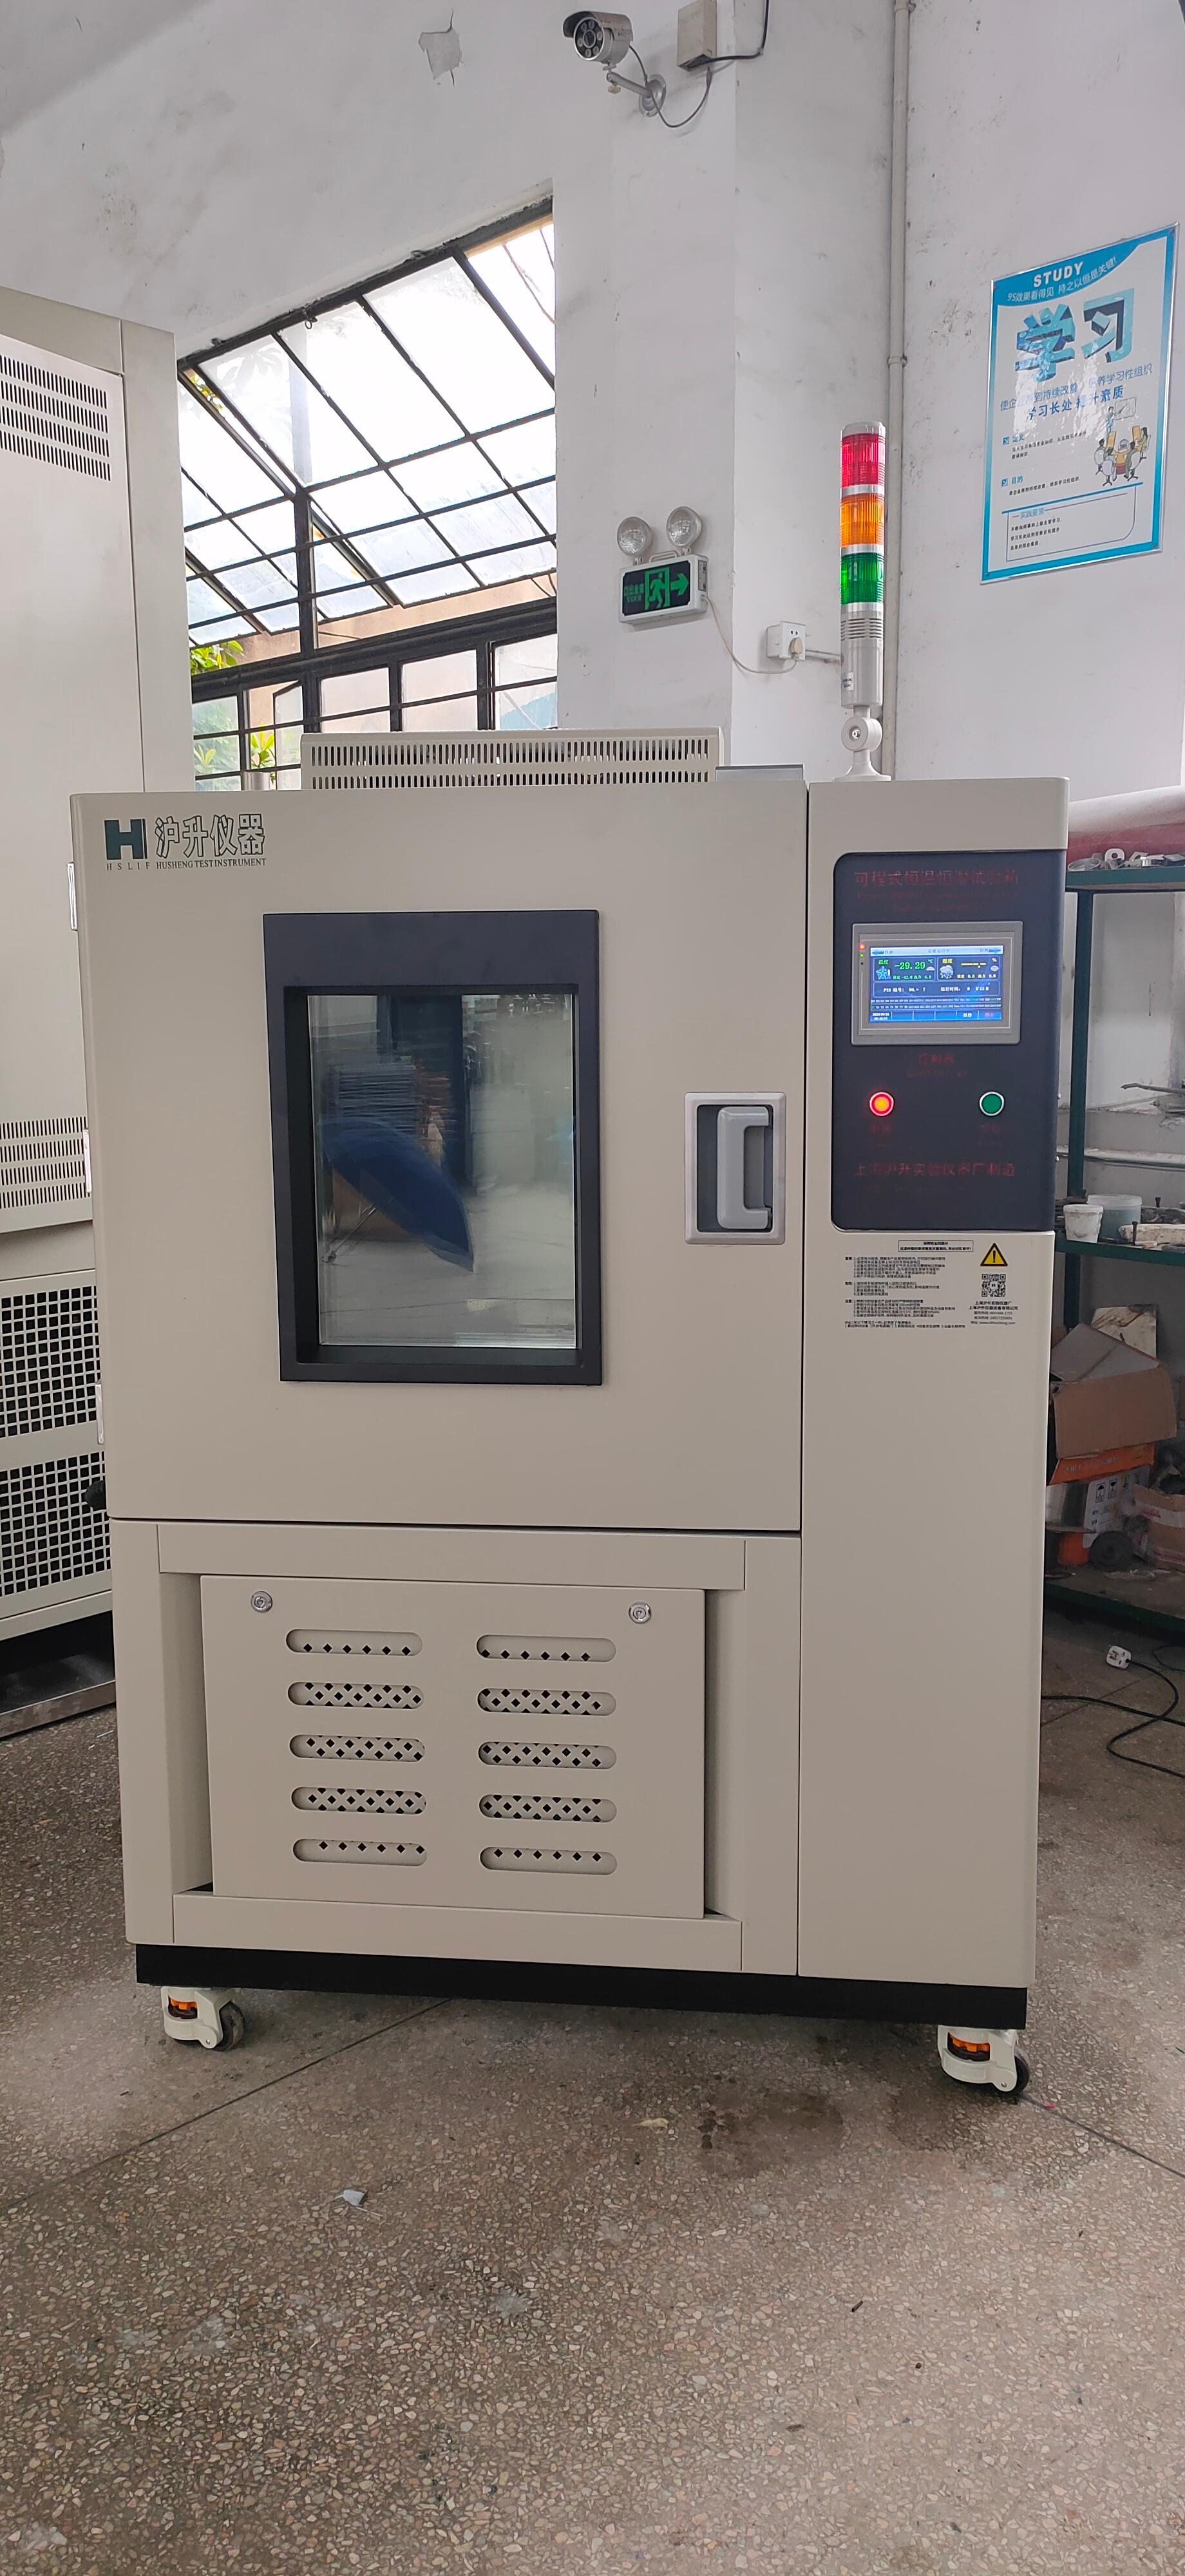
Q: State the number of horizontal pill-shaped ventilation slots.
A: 10